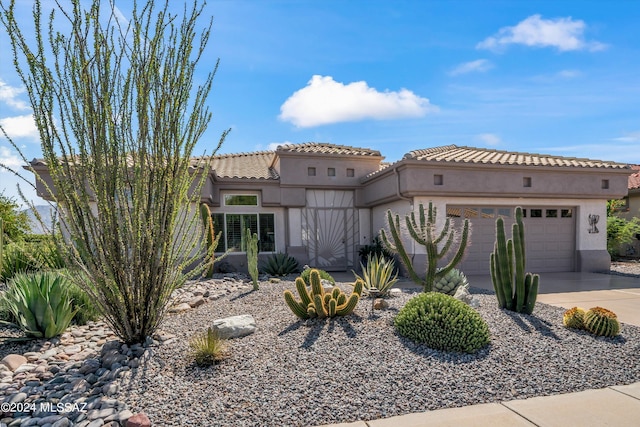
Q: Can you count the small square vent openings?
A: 6